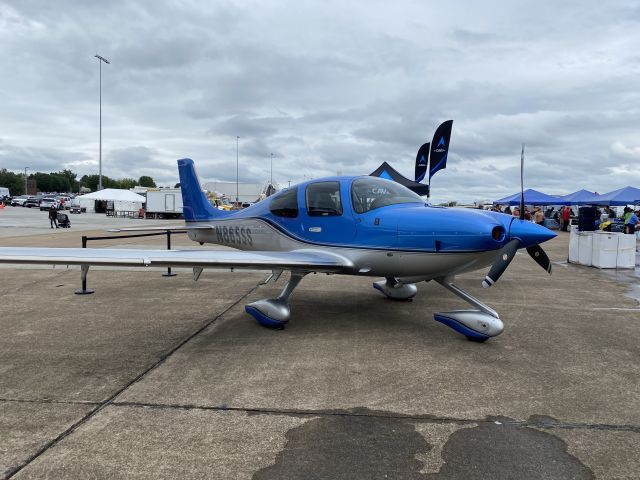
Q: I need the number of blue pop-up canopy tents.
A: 3